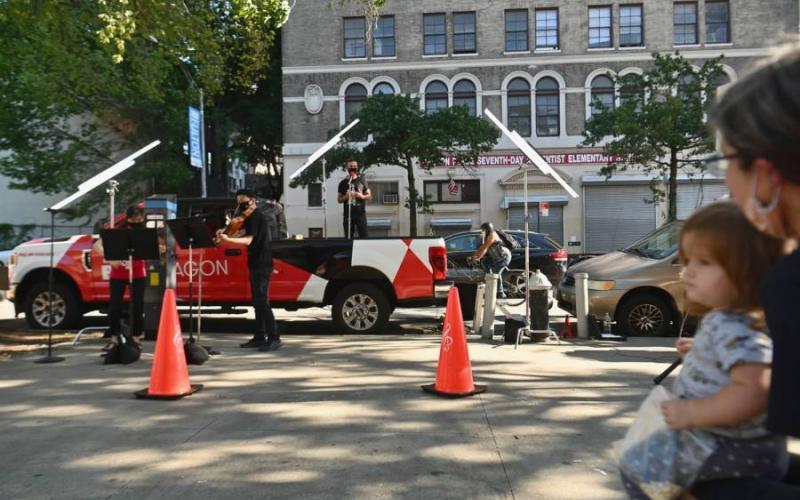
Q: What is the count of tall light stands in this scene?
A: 3